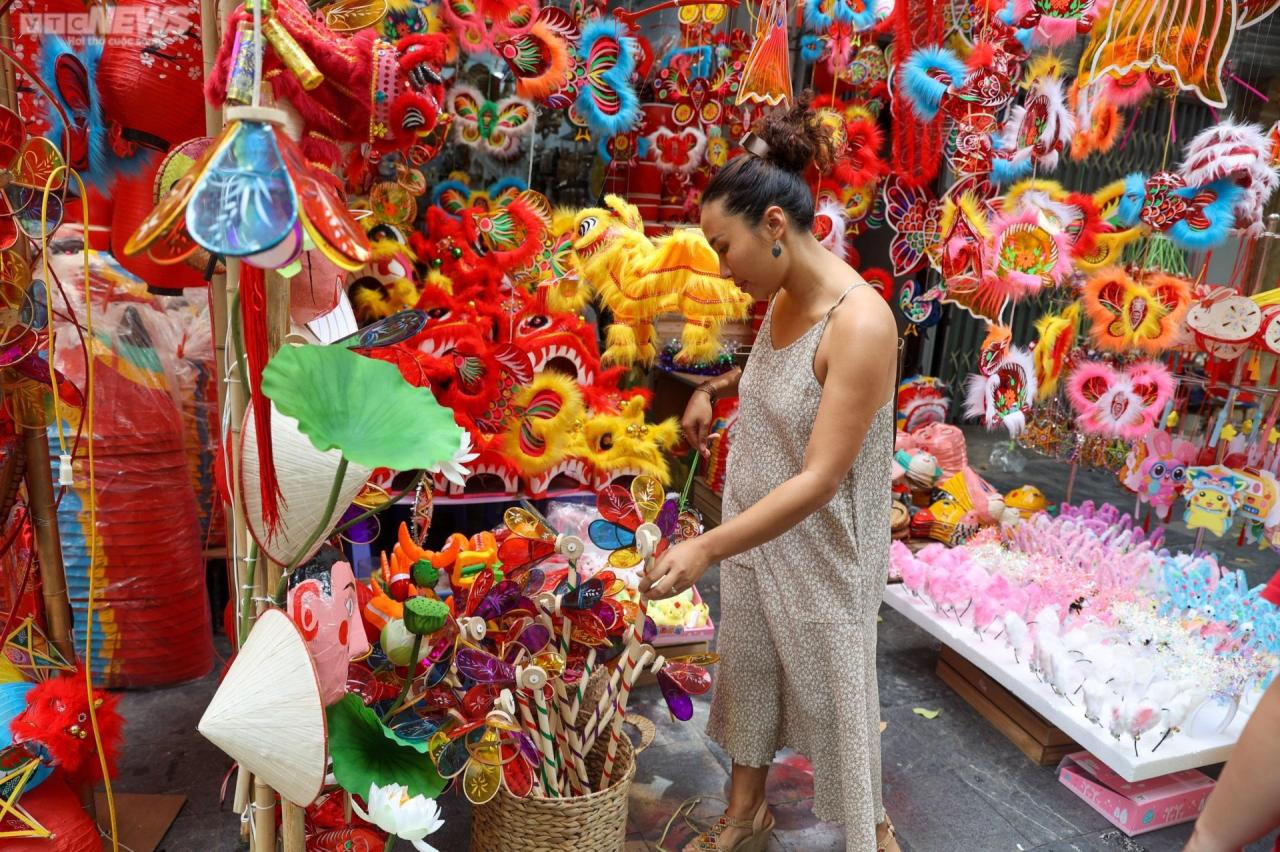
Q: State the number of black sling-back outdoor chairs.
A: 0